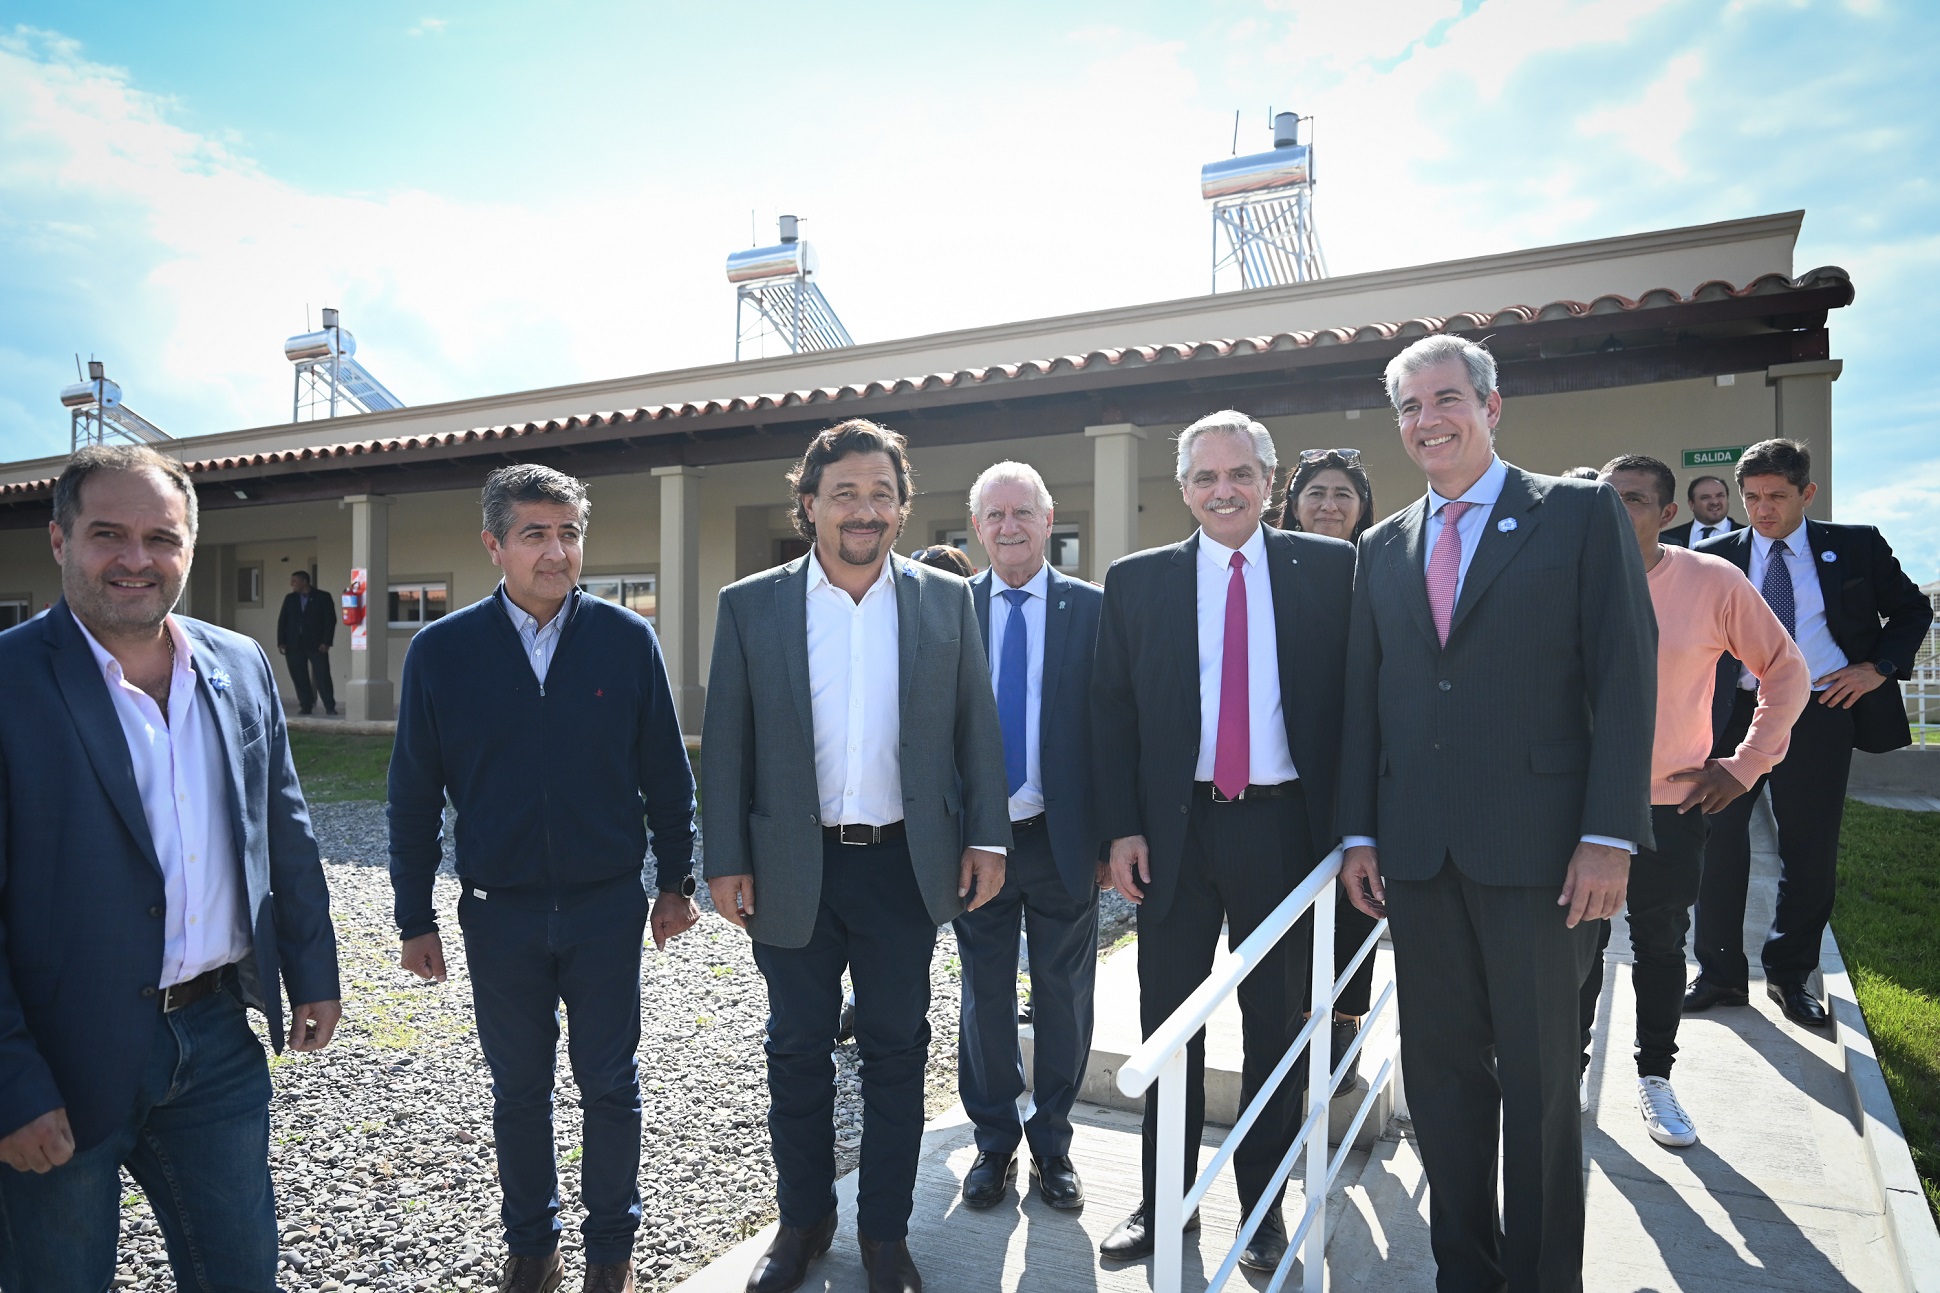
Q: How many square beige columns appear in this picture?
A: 4